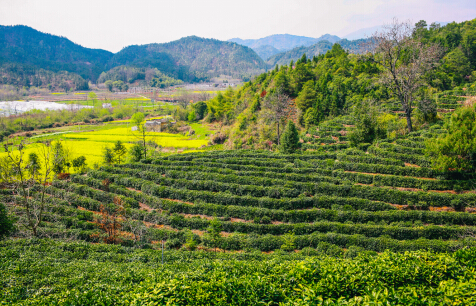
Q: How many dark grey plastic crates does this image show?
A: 0